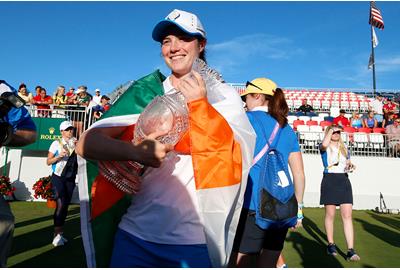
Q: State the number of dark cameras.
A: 1